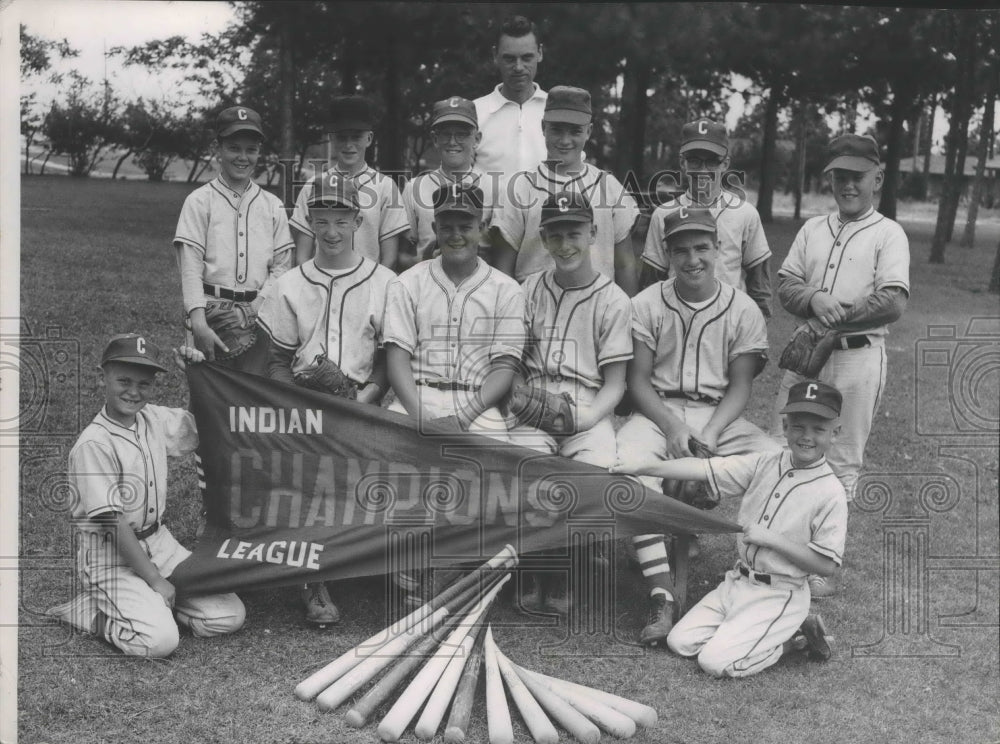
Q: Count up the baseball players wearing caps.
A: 12